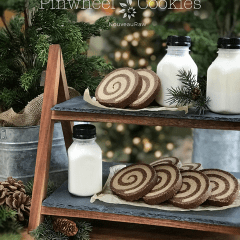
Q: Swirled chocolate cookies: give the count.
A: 8